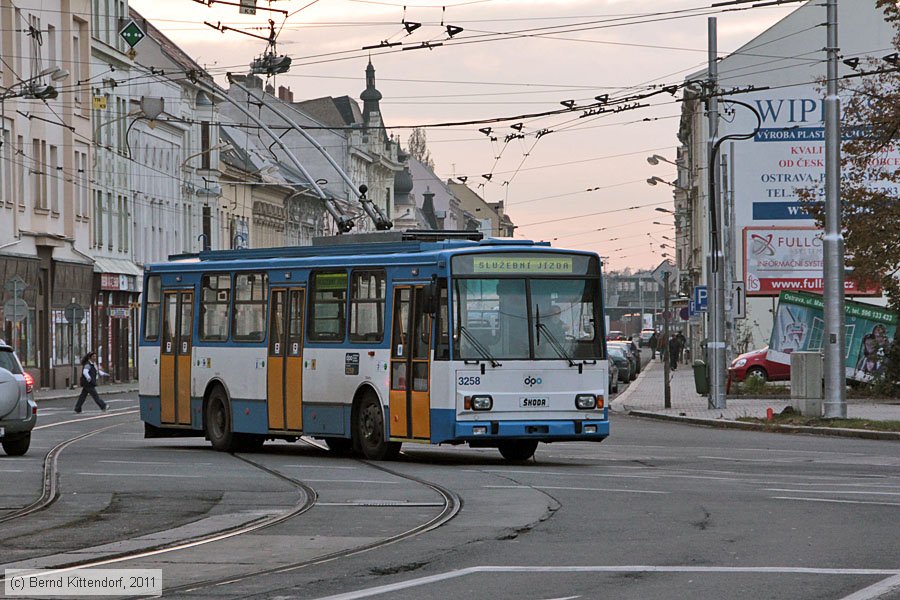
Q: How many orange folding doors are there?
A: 3